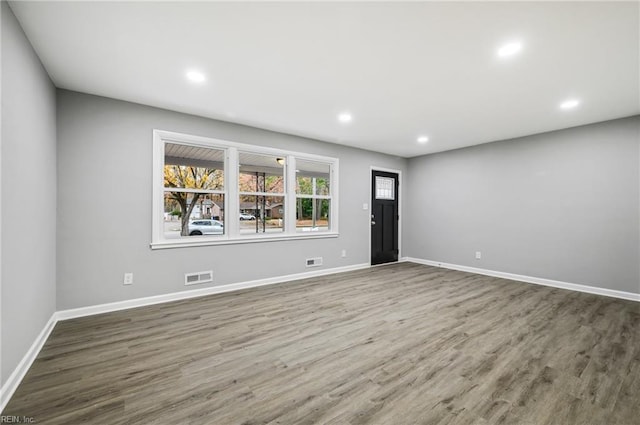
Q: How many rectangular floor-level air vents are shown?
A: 2